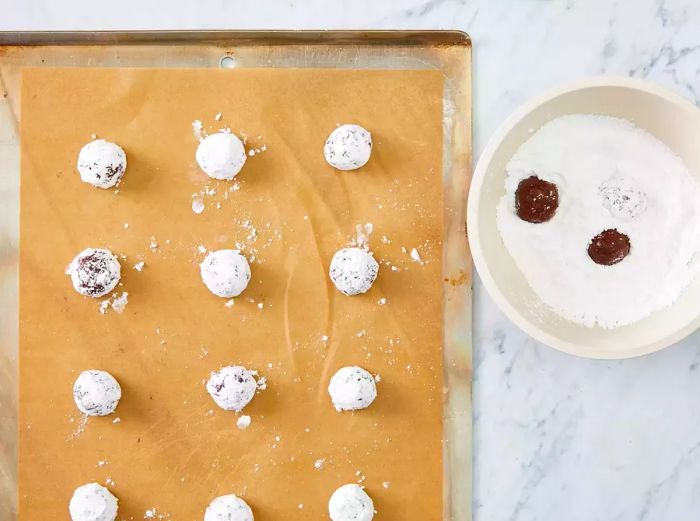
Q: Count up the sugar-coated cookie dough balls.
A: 13